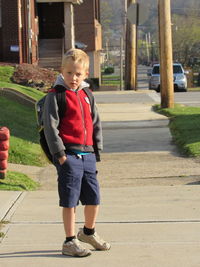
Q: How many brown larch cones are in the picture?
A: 0